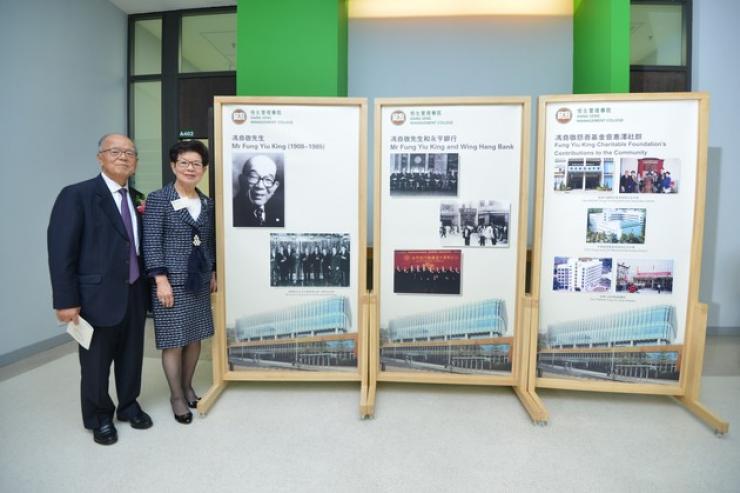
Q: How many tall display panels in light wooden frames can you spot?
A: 3